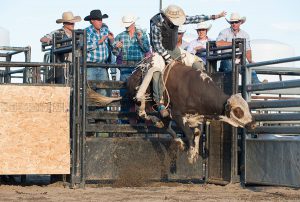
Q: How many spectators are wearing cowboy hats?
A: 6